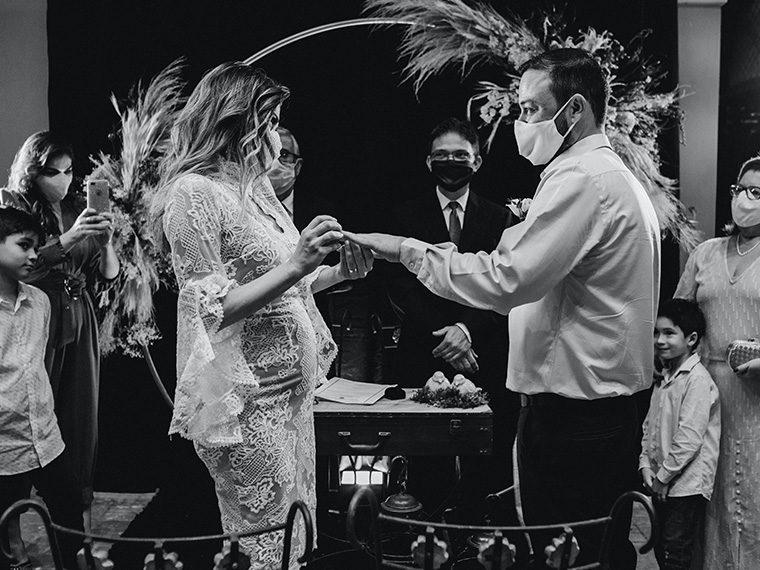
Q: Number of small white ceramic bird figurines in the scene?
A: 2